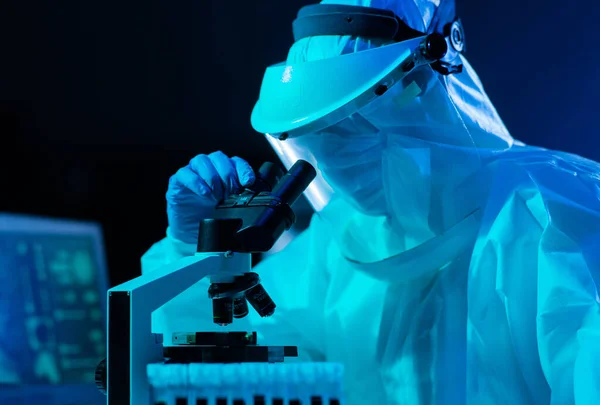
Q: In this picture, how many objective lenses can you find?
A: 3